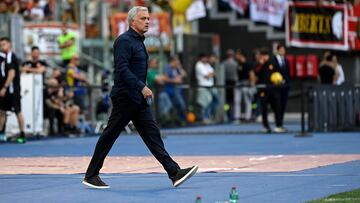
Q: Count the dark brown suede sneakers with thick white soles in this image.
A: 2